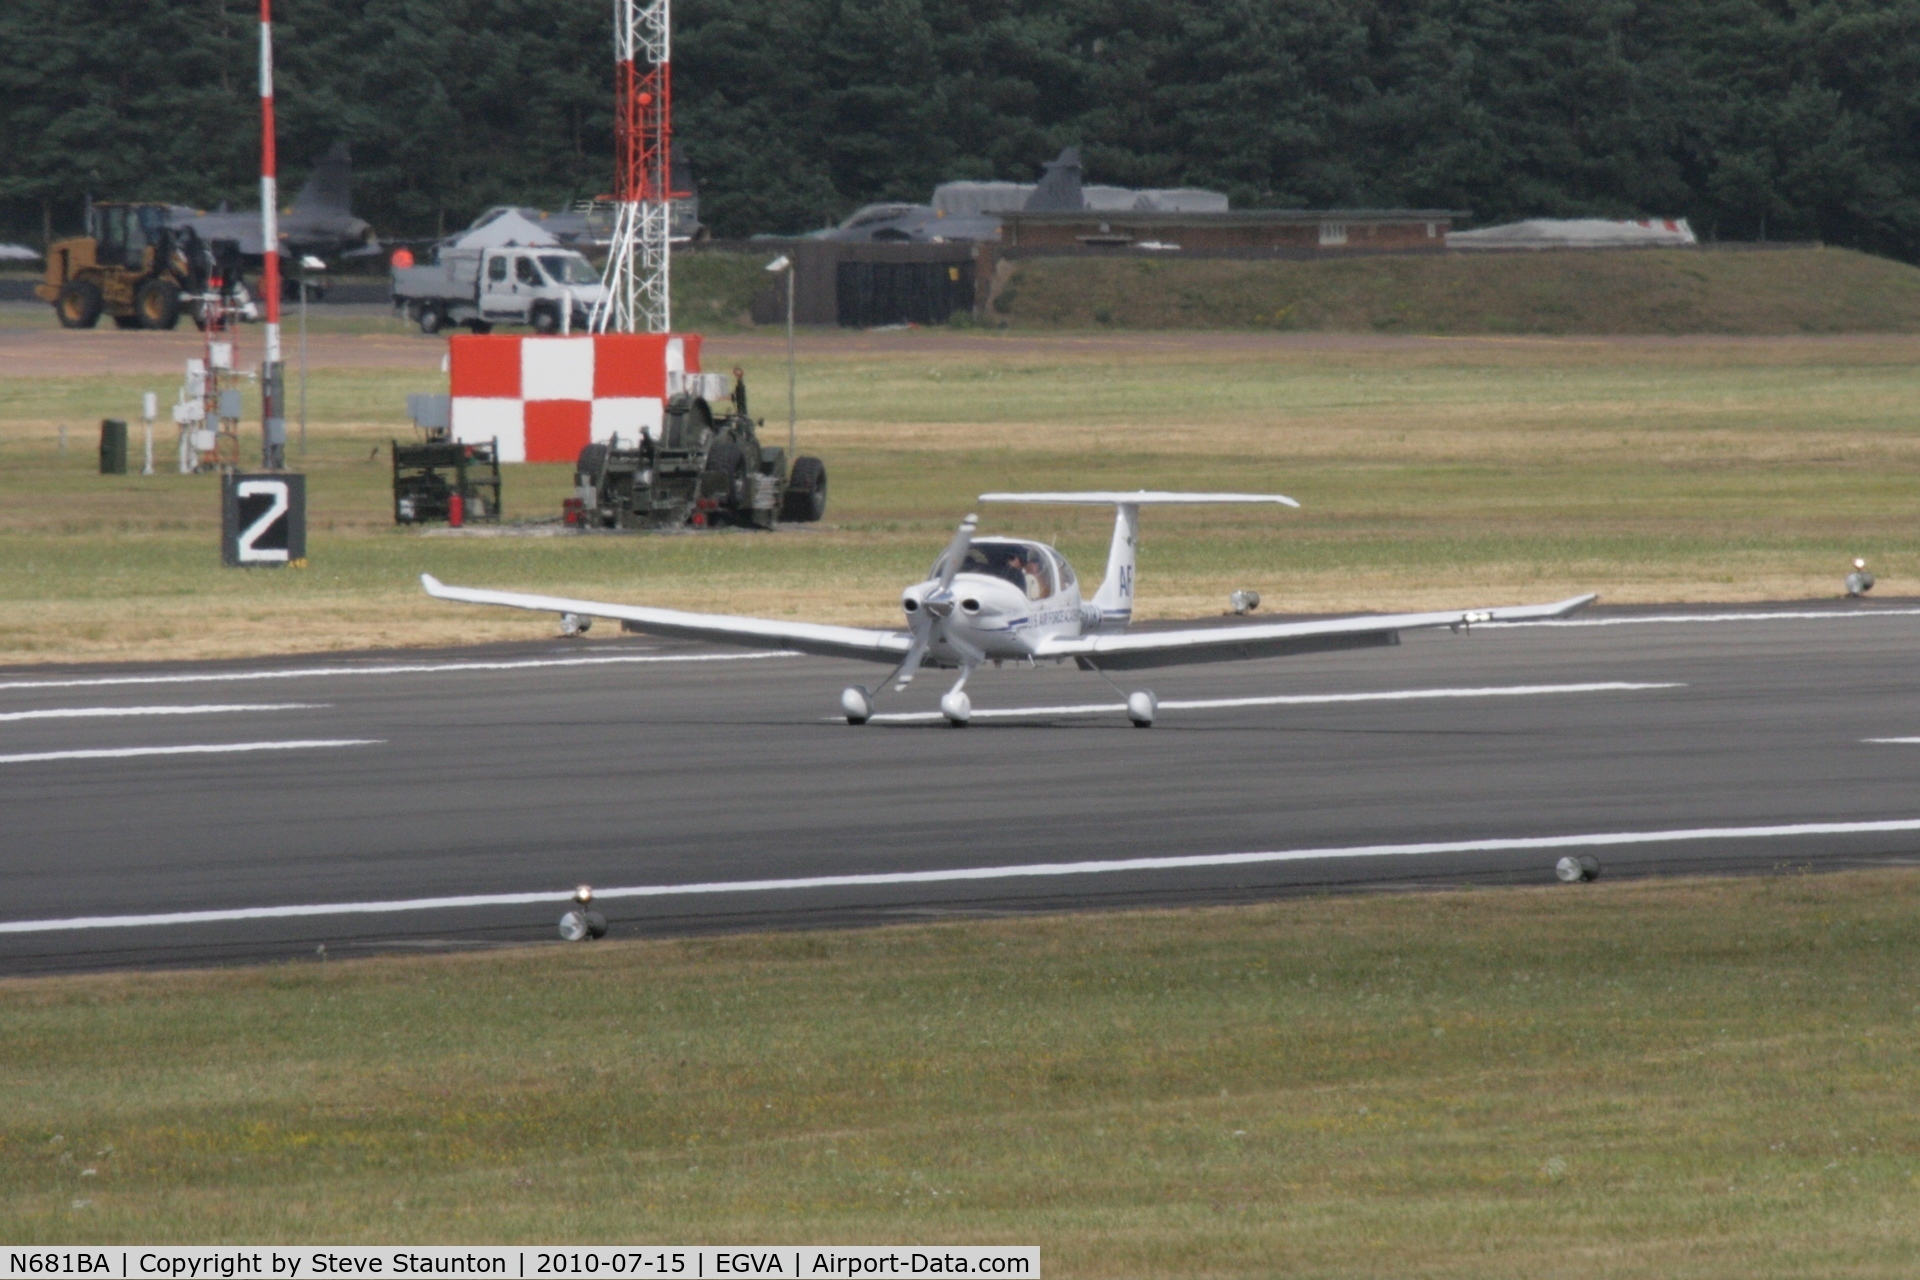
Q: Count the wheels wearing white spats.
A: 3